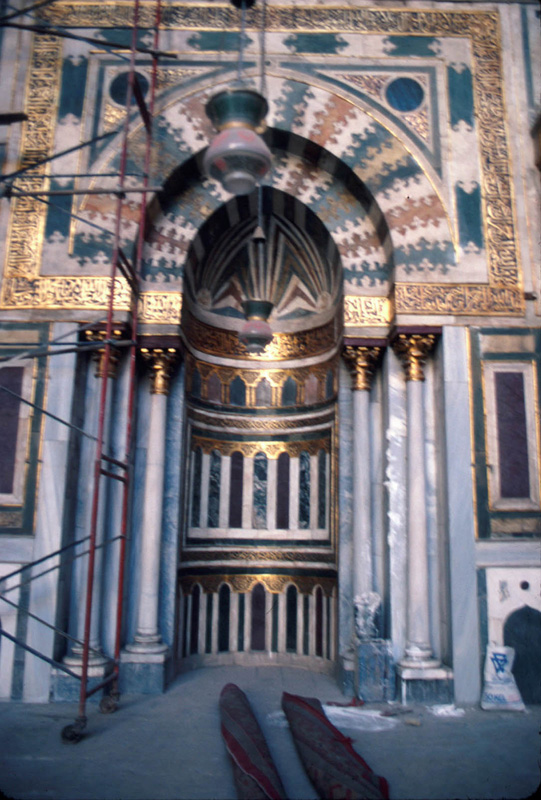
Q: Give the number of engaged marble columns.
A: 4